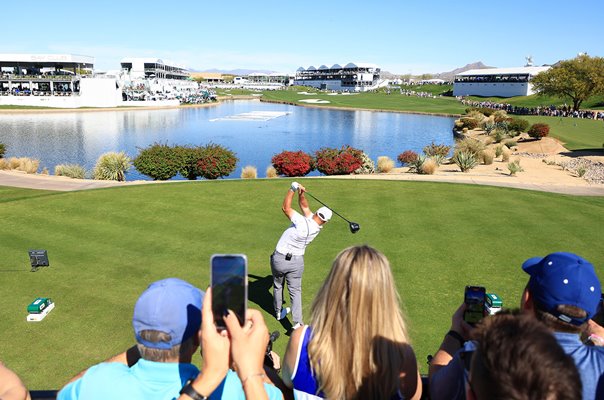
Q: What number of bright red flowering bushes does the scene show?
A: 2